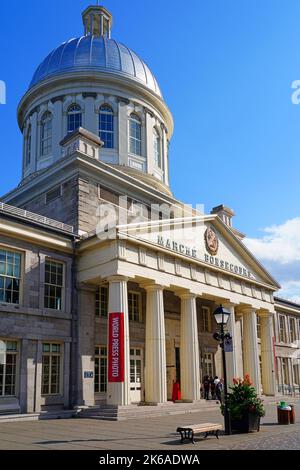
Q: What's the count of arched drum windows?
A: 6